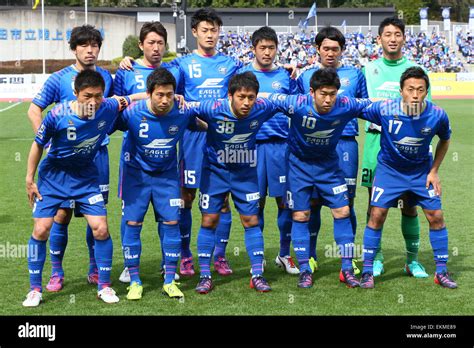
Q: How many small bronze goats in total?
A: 0